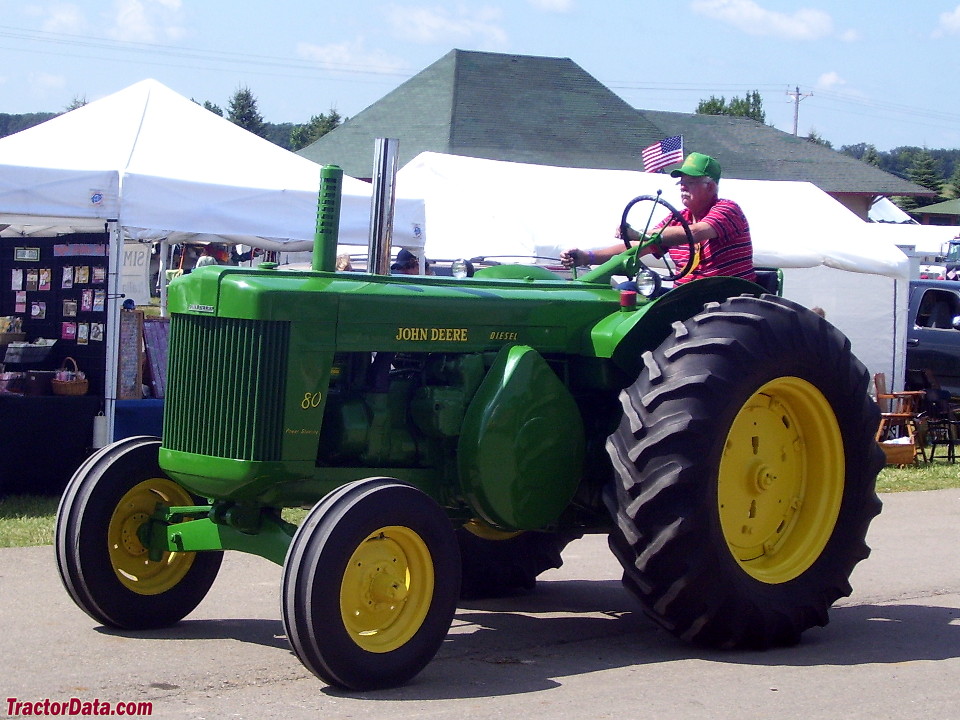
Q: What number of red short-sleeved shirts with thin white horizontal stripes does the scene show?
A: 1